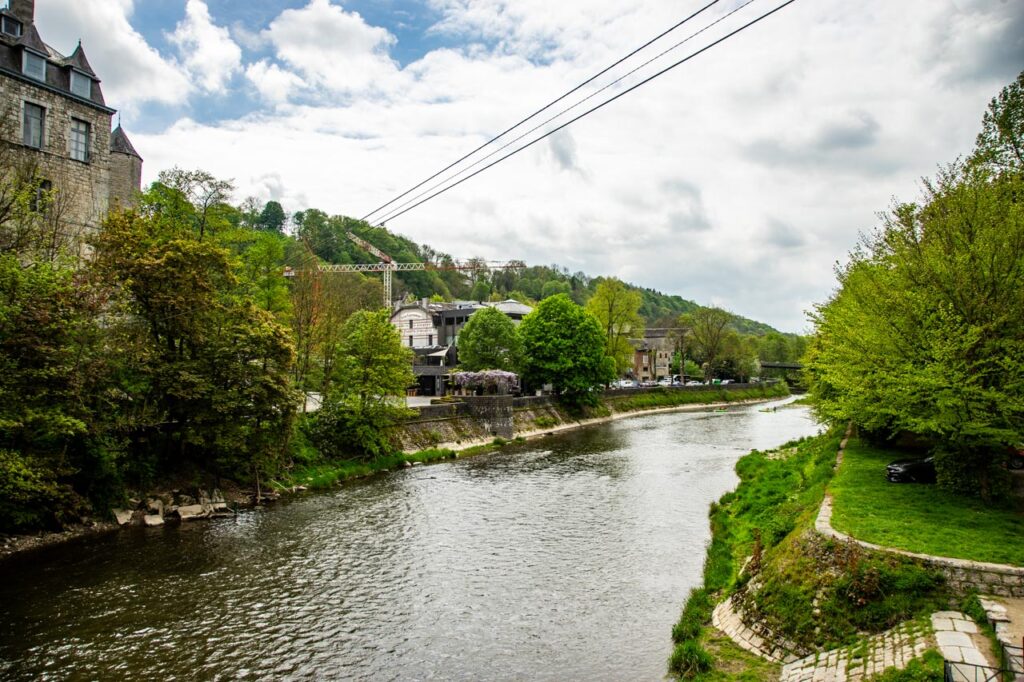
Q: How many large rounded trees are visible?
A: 2